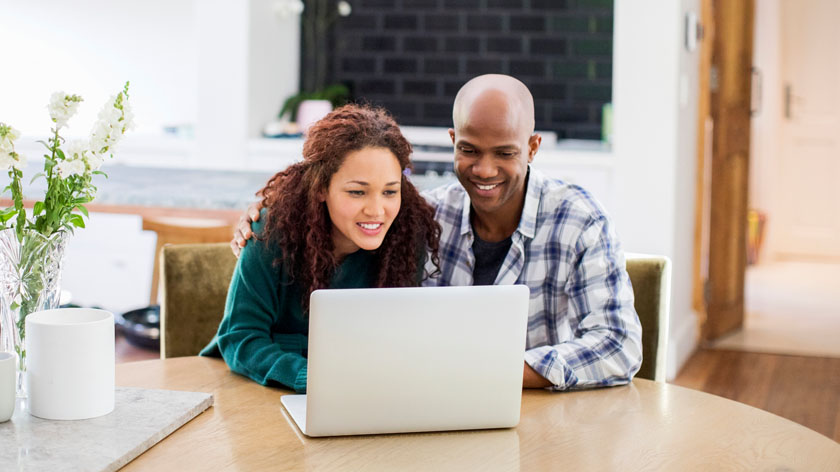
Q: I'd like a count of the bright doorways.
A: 1